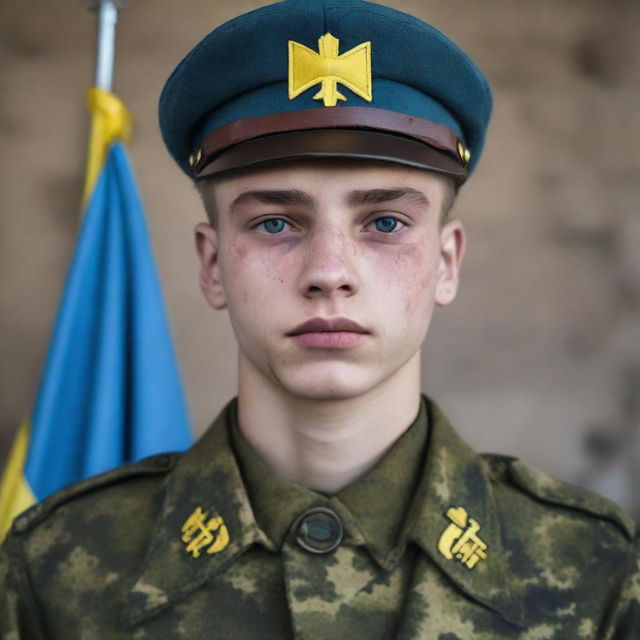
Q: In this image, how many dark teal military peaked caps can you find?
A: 1